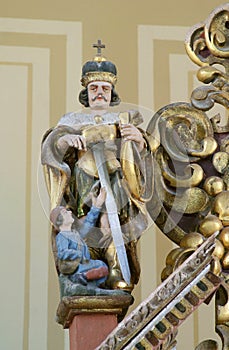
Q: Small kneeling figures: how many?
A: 1